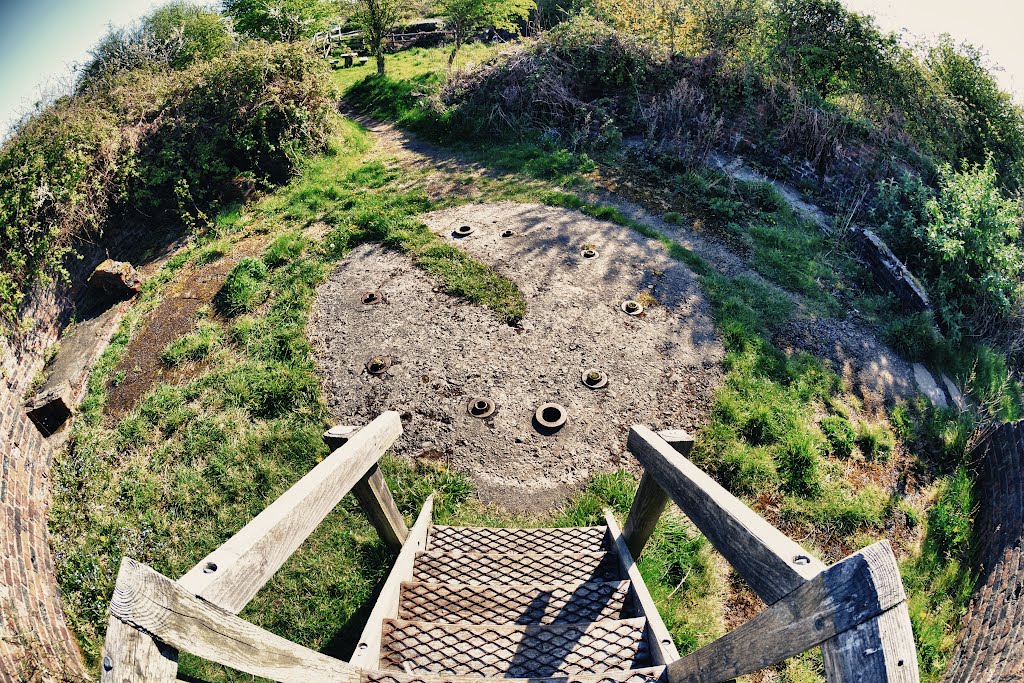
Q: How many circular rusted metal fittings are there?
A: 9